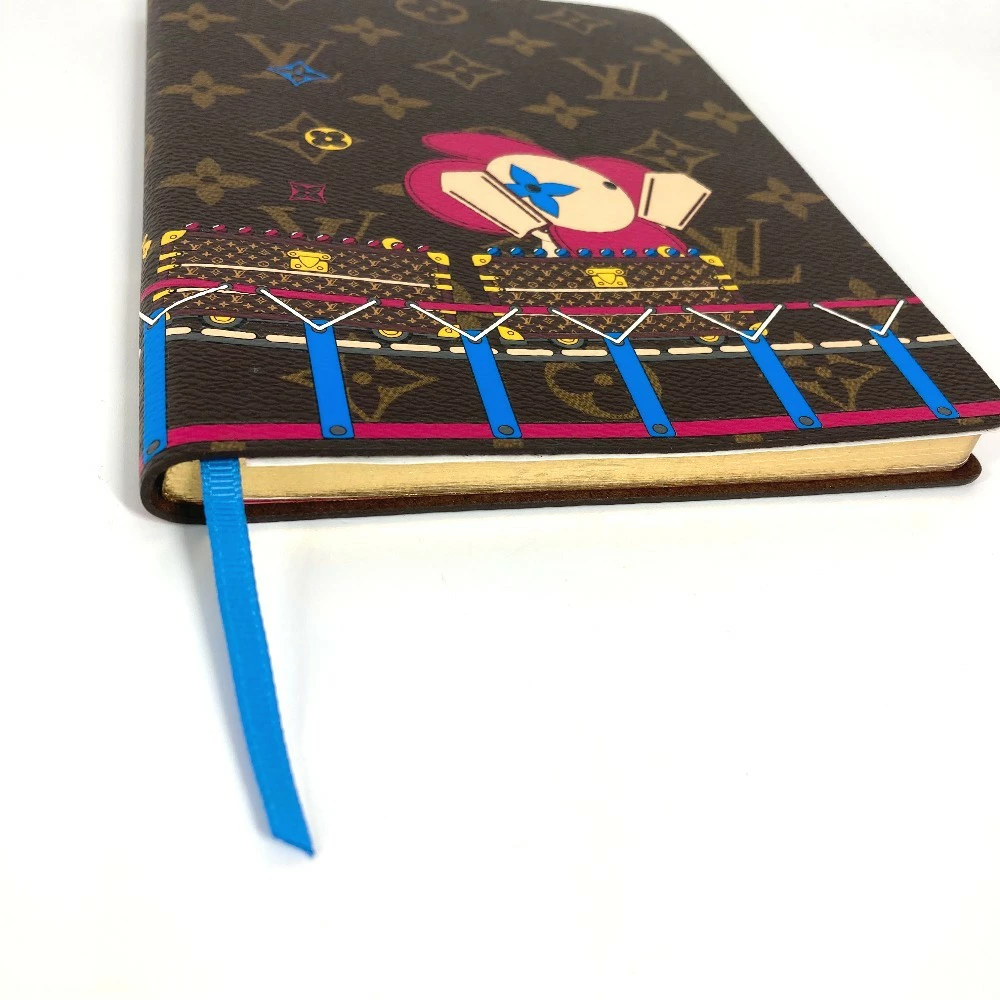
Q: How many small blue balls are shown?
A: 10